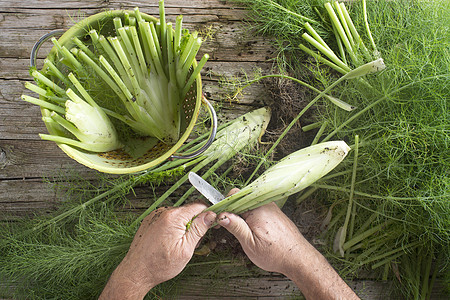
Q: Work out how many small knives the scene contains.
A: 1